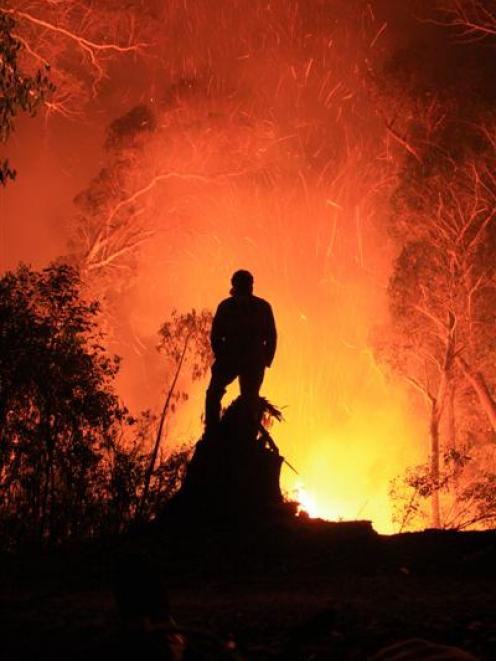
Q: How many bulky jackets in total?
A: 1